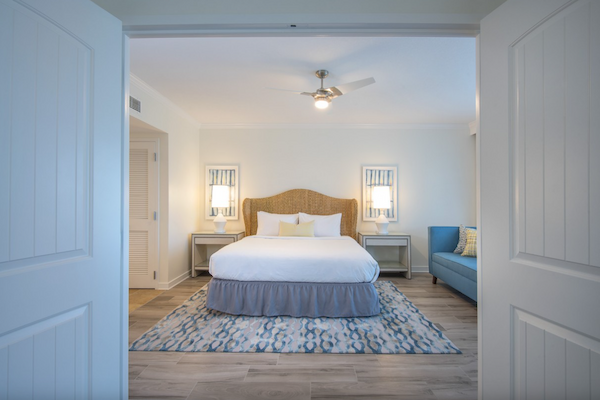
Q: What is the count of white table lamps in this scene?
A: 2